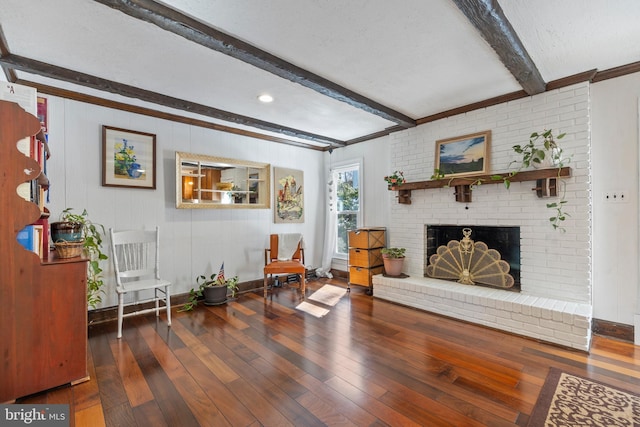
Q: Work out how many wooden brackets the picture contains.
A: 3